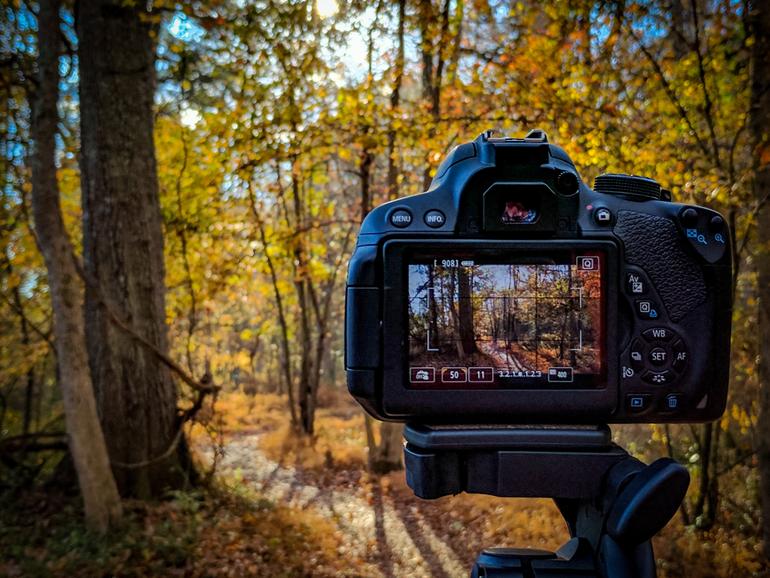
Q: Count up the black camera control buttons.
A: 14